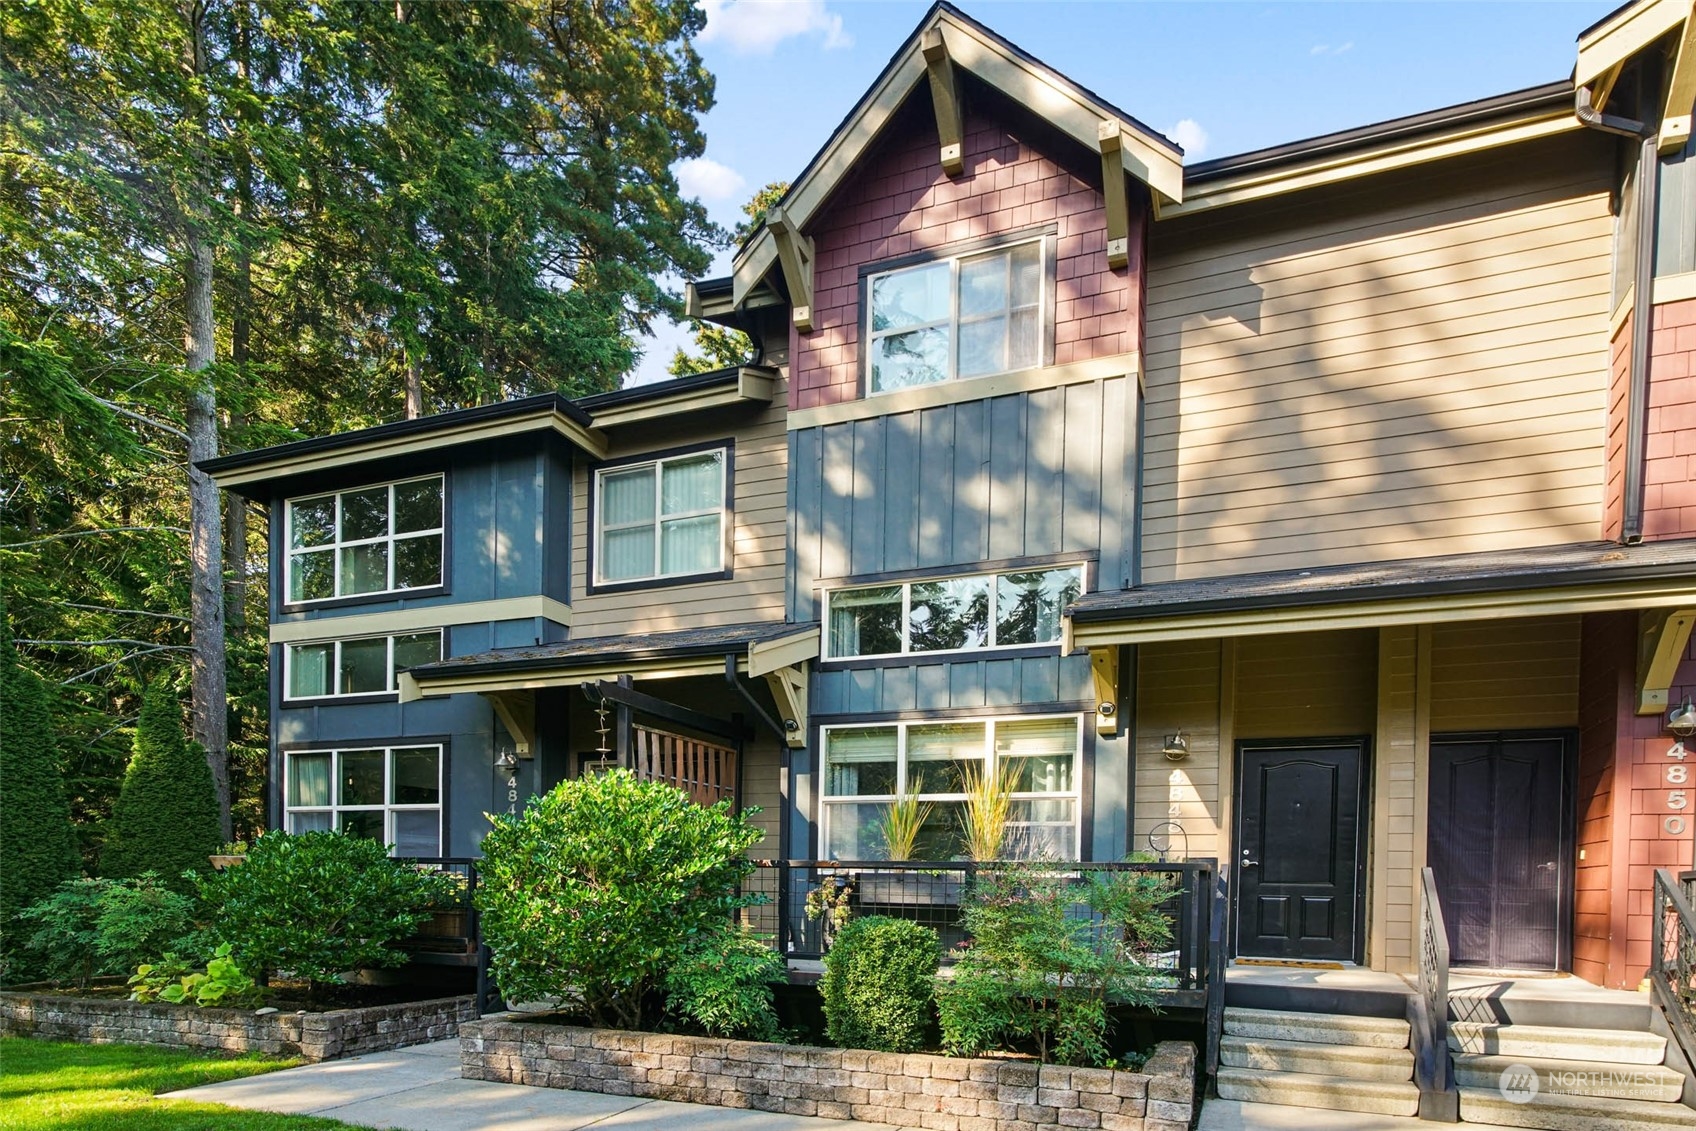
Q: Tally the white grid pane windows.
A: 7